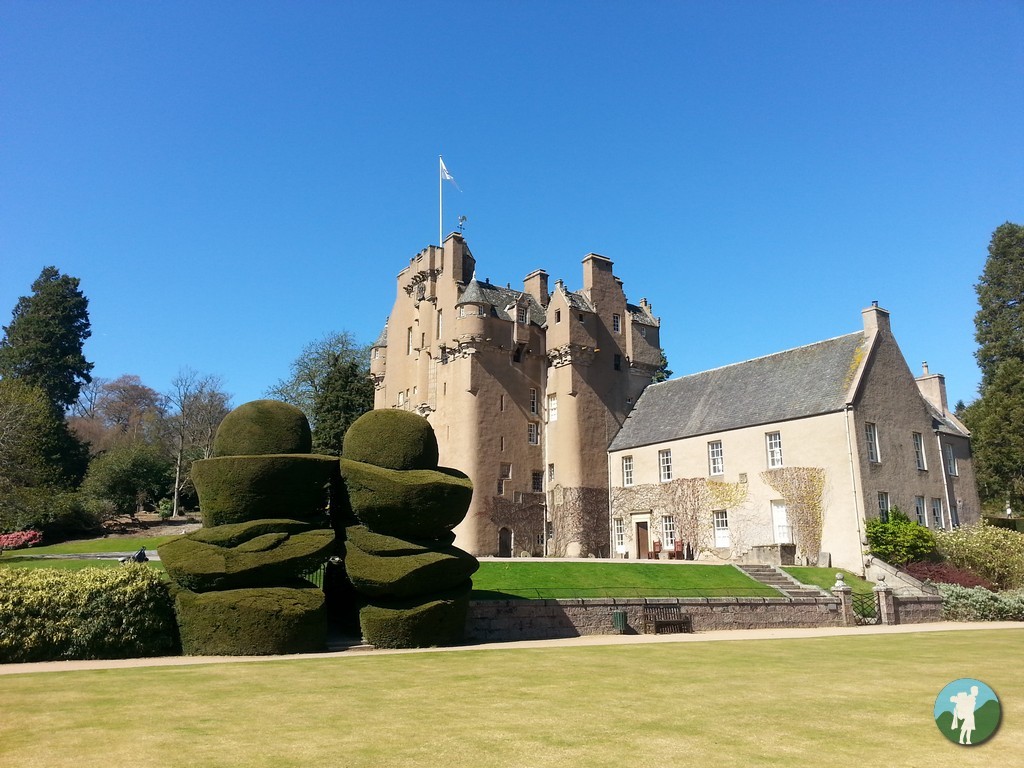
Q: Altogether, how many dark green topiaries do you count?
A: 2